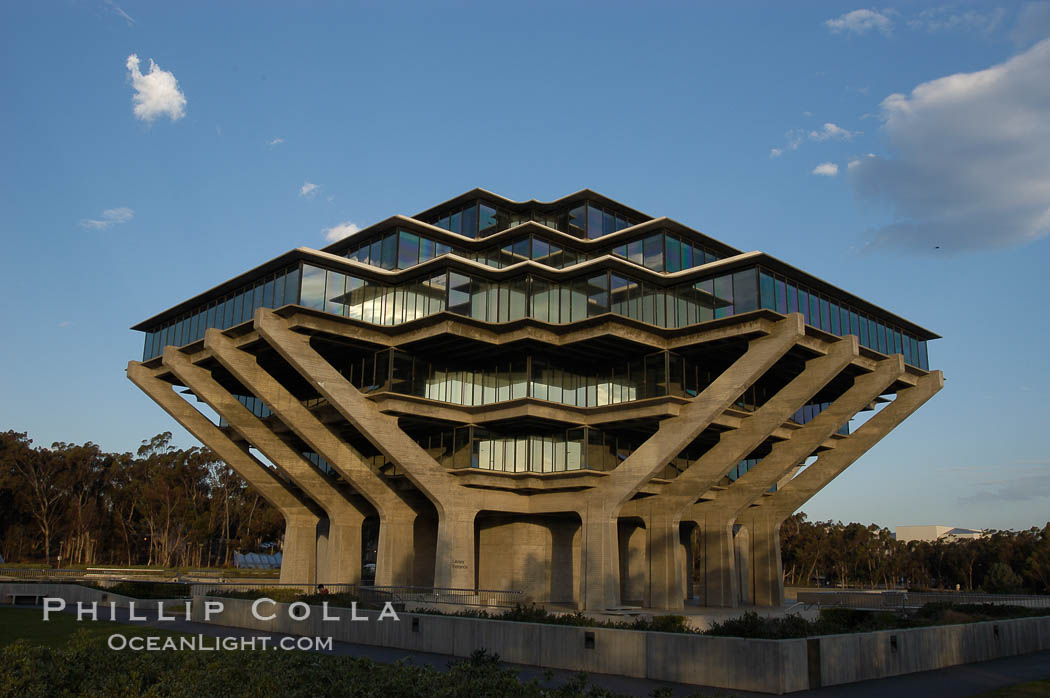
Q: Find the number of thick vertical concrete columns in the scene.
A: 8